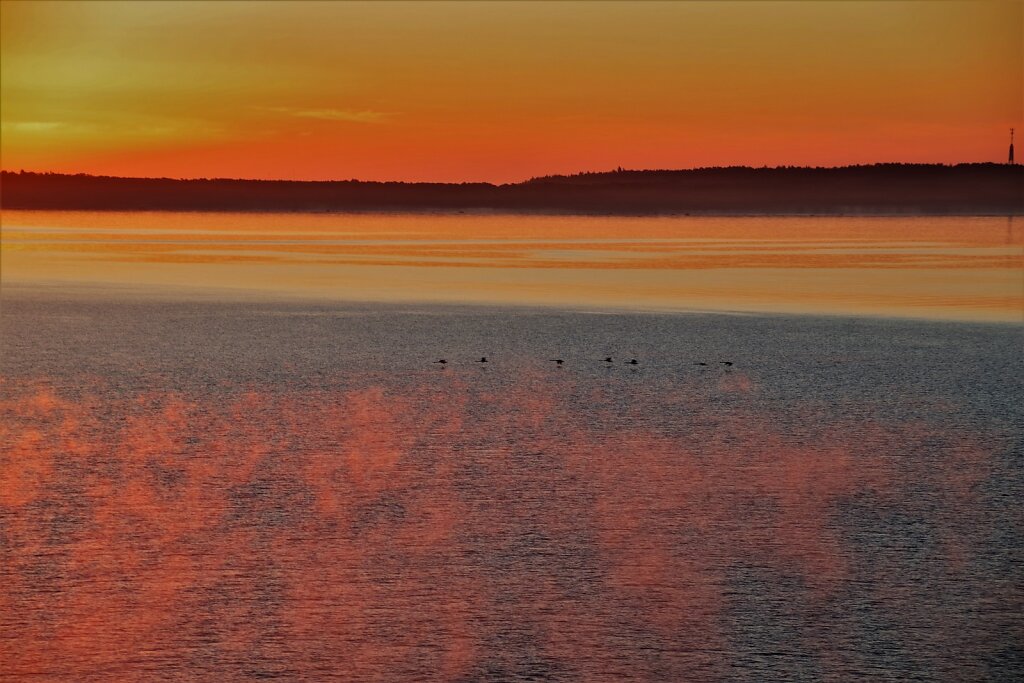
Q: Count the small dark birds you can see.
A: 7